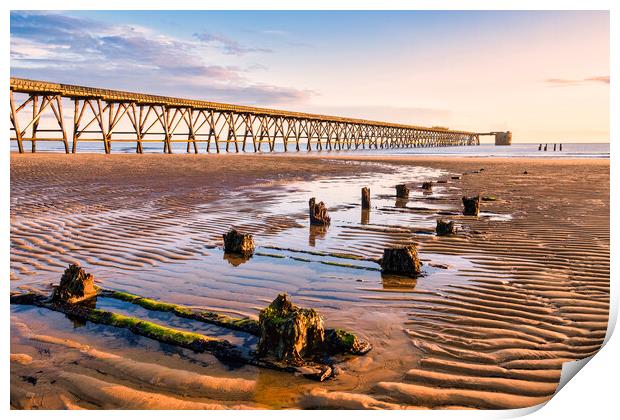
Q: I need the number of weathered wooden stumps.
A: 10